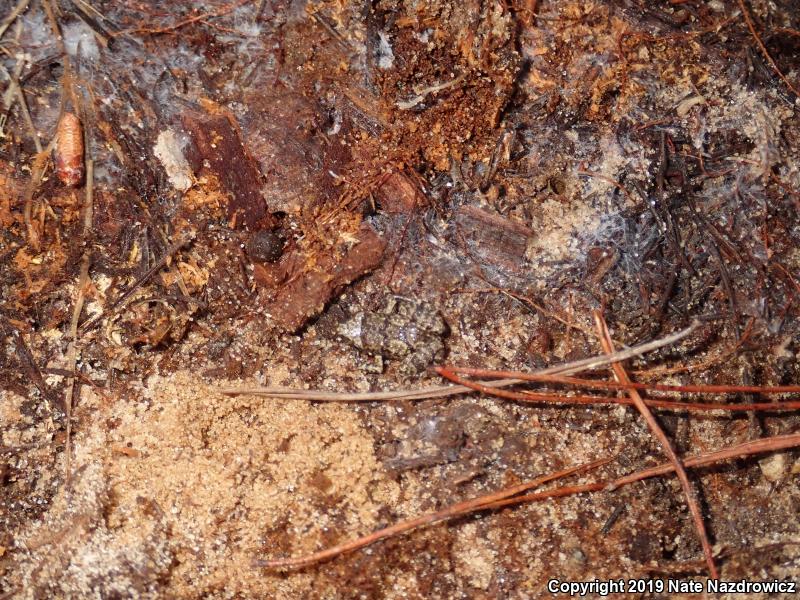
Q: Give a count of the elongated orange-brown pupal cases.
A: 1